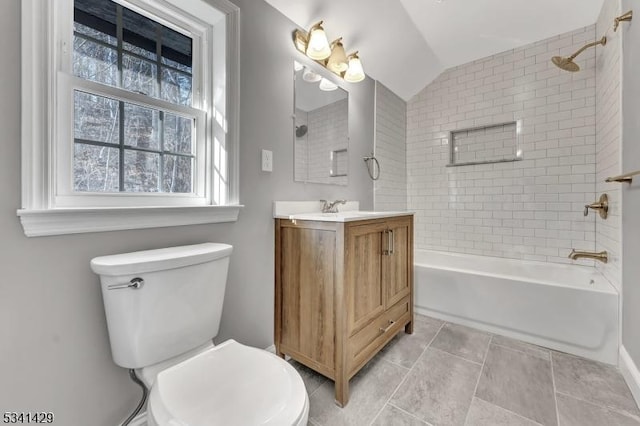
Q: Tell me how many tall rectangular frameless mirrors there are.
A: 1